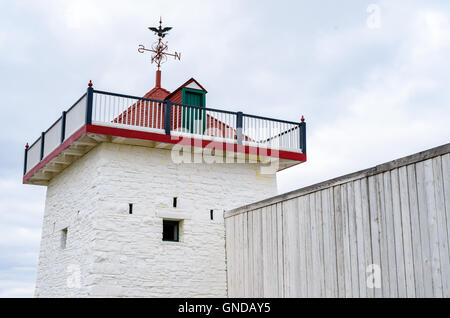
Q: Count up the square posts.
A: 7